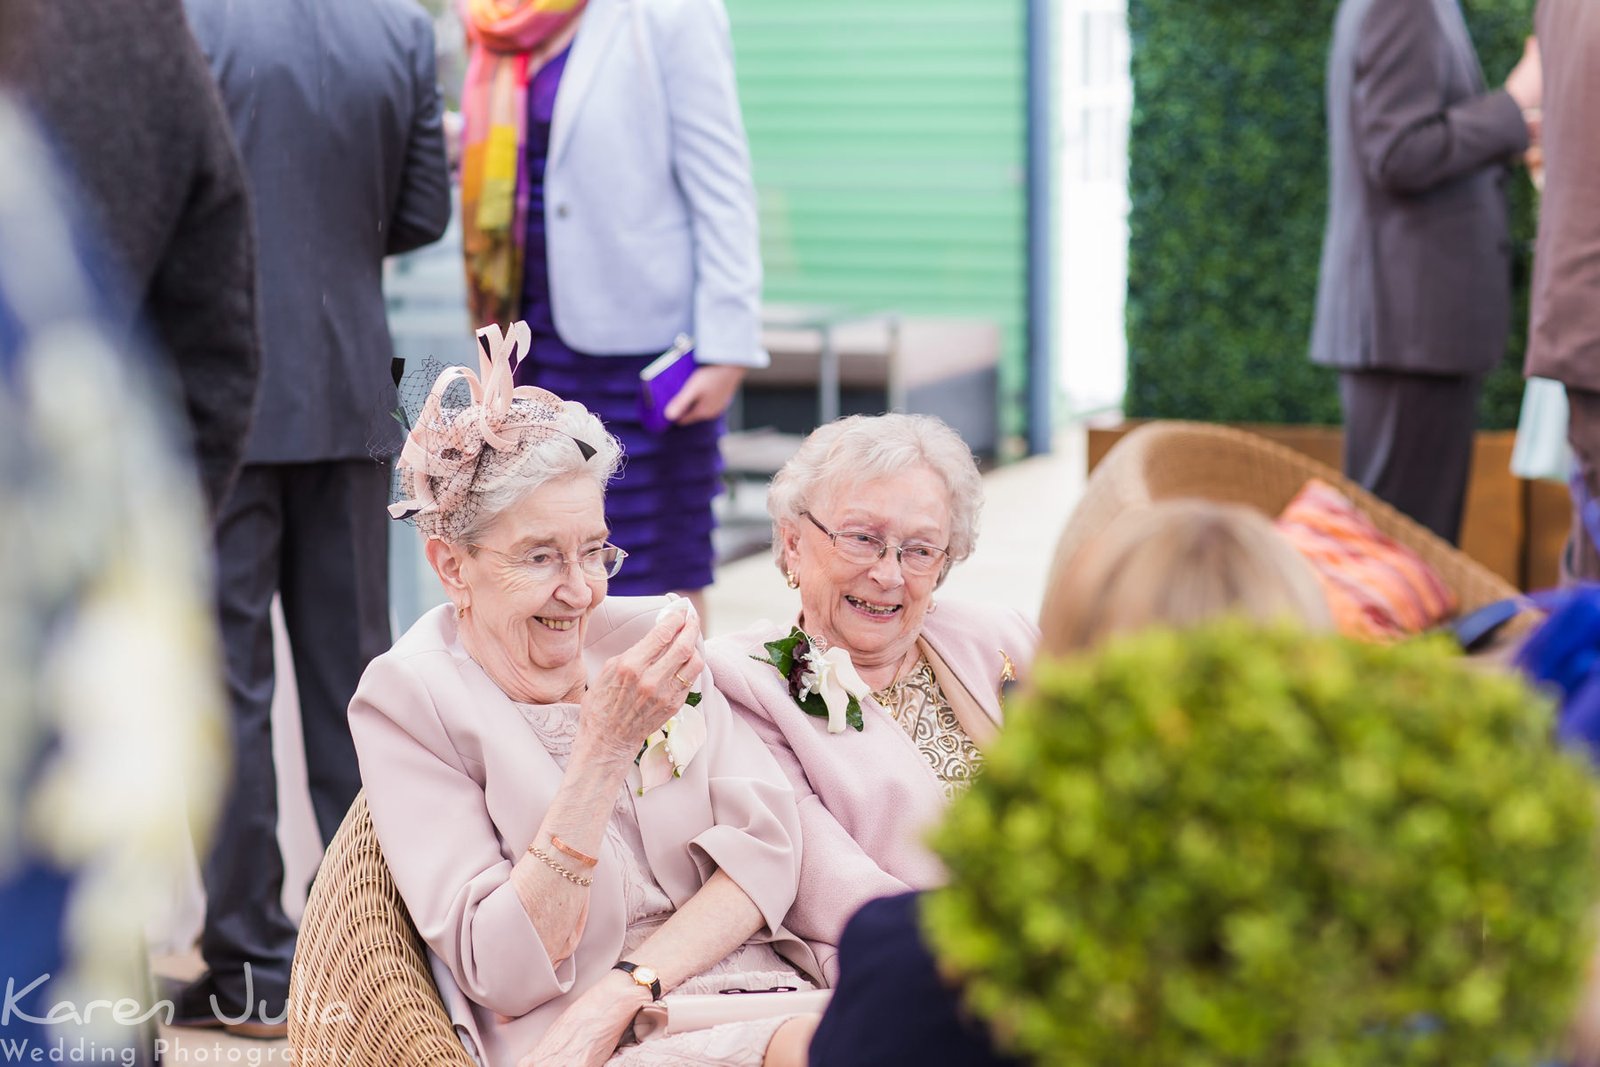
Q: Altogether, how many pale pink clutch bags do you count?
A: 1